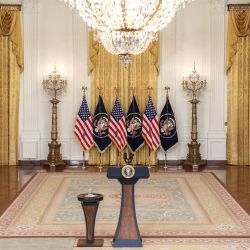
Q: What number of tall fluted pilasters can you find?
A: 4